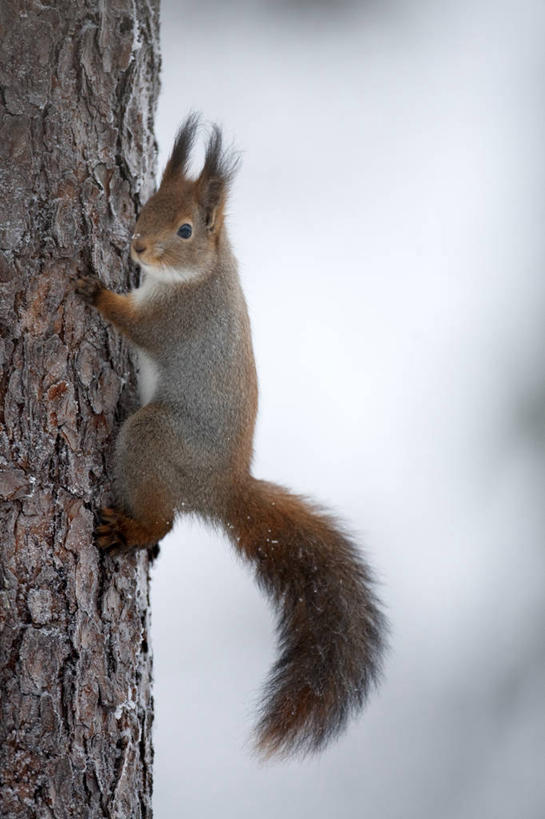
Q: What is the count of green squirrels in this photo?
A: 0